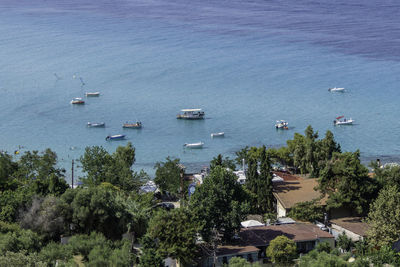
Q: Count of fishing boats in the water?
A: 11